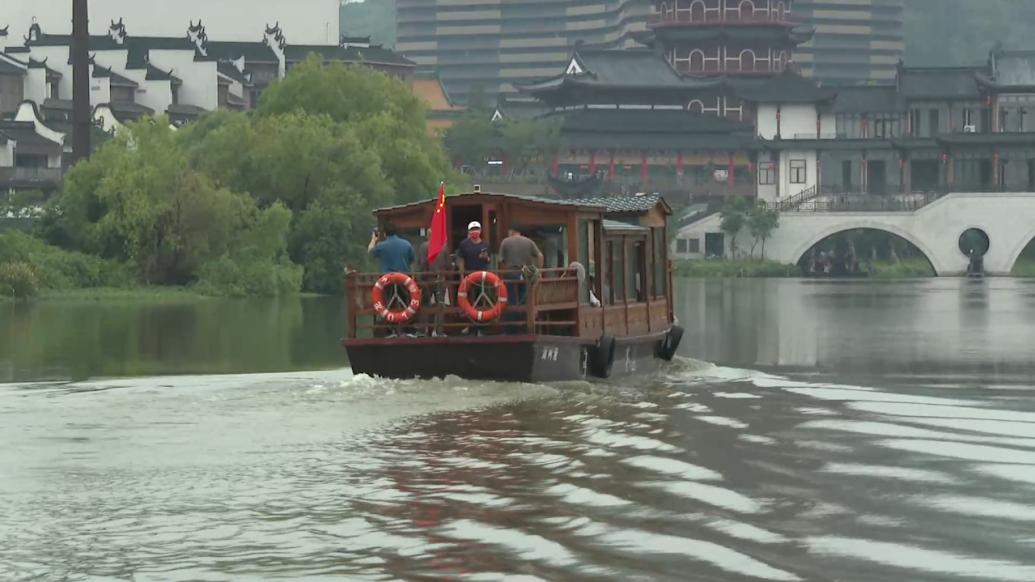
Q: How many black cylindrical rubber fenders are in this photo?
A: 2